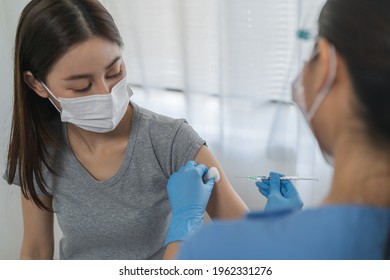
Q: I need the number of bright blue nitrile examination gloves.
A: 2